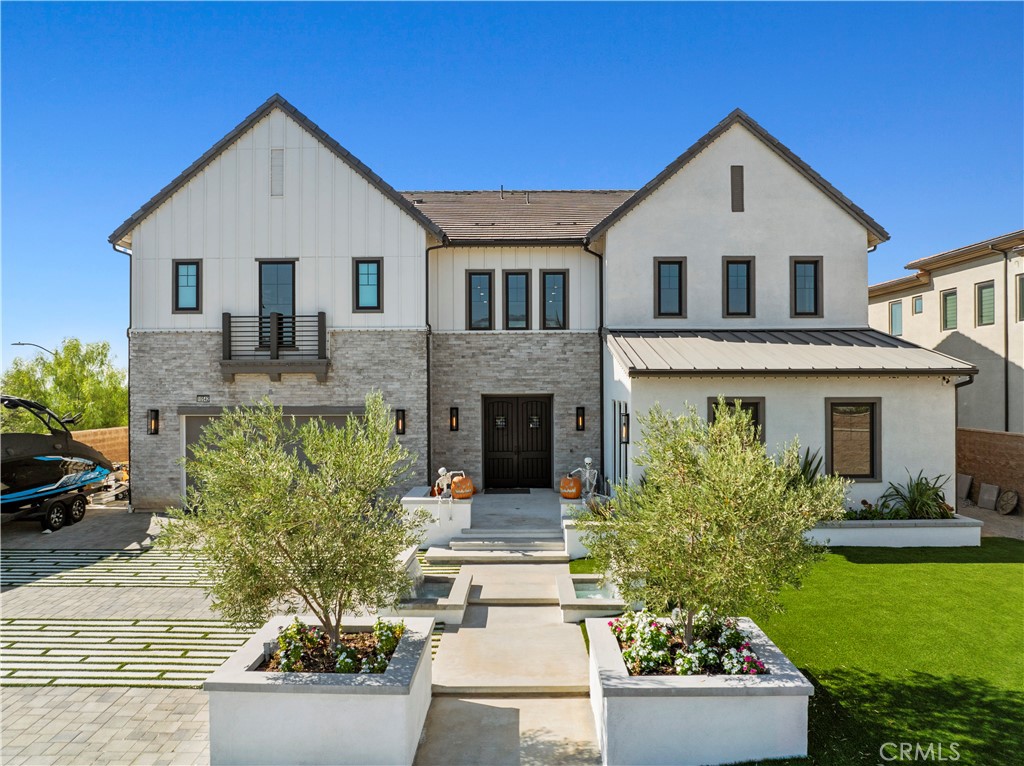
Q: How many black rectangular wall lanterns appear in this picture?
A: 5